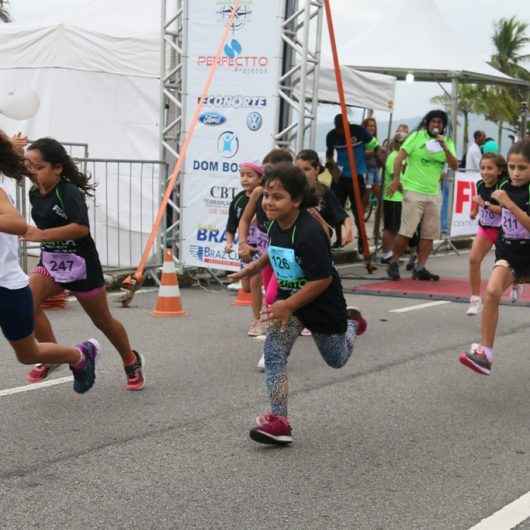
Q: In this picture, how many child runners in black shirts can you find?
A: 7